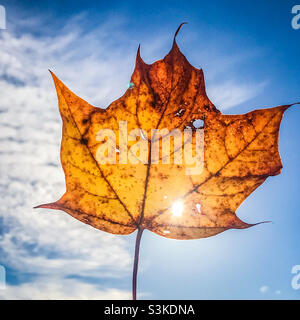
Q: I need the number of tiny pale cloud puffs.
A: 2